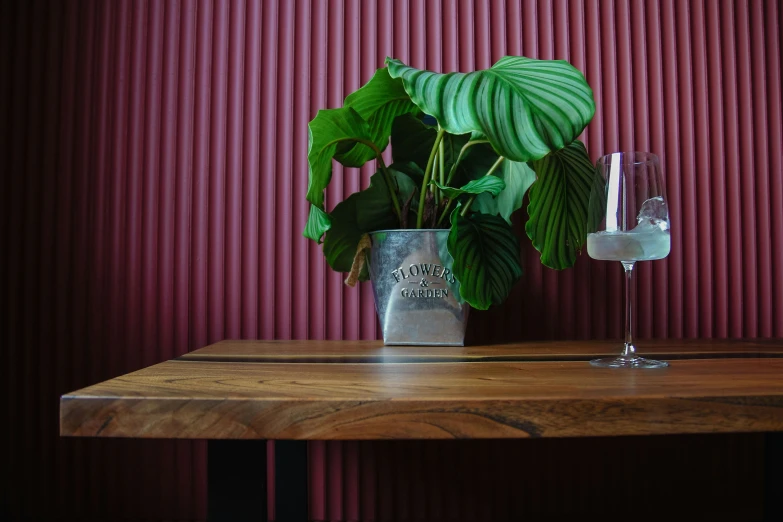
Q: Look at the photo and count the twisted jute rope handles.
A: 1